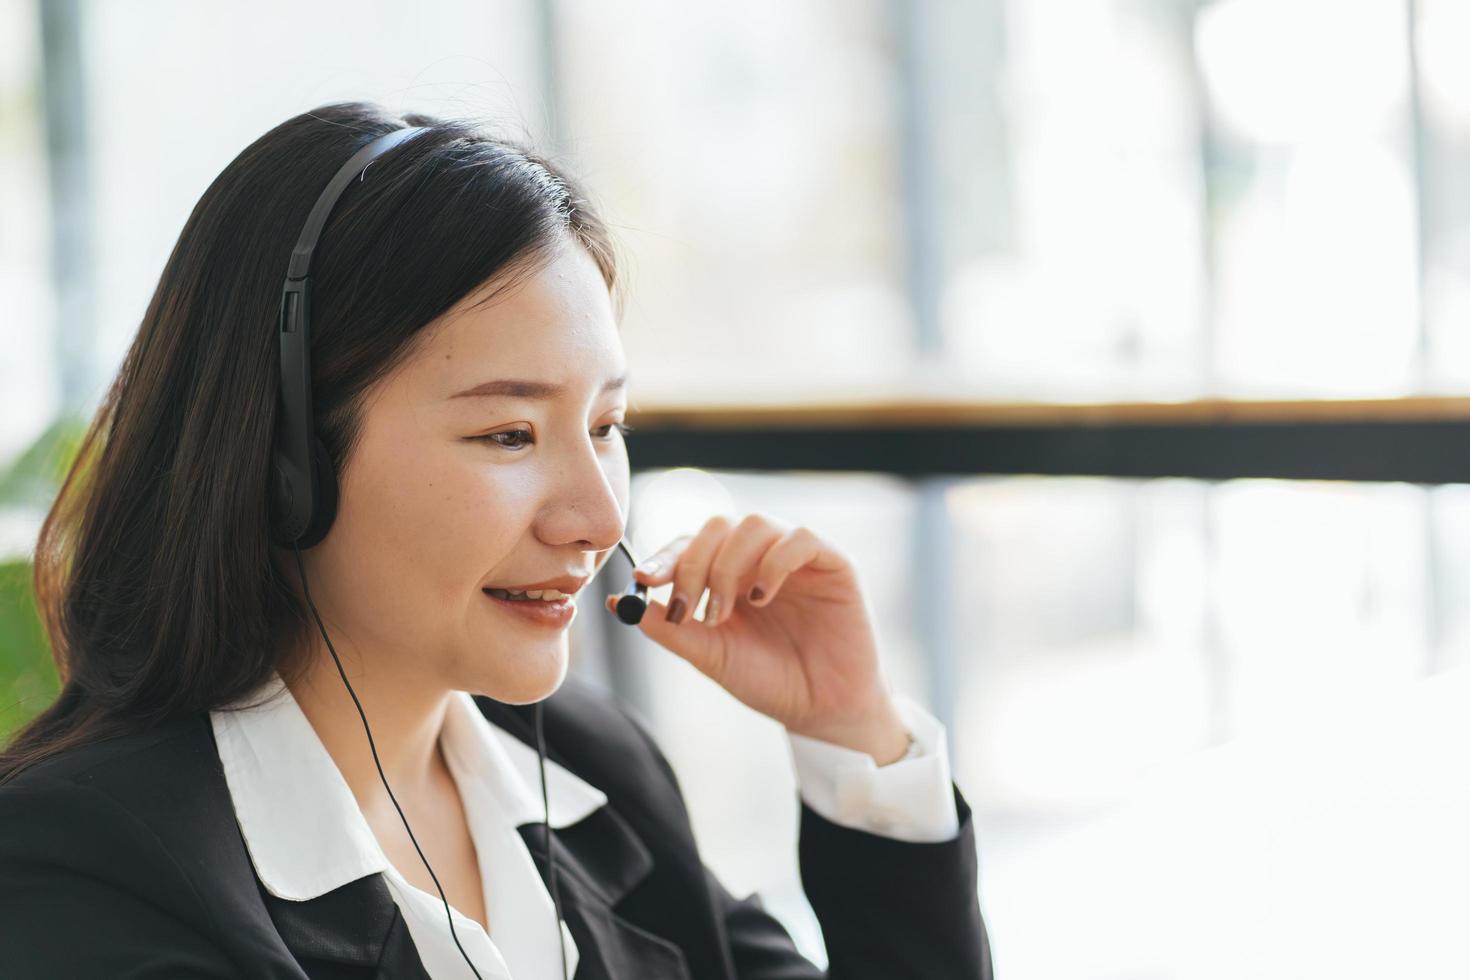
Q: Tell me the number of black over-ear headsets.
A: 1